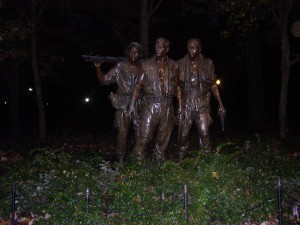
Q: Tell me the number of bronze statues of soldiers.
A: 3